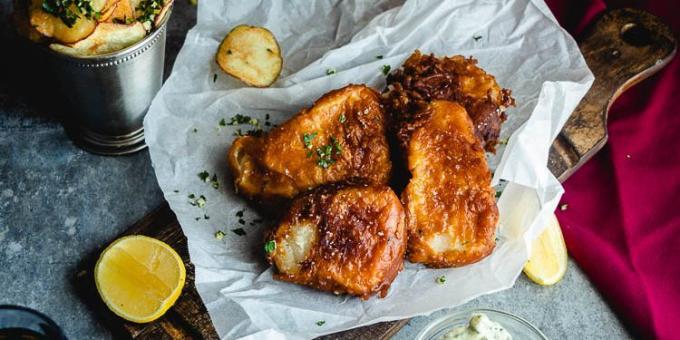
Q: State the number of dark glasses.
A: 1